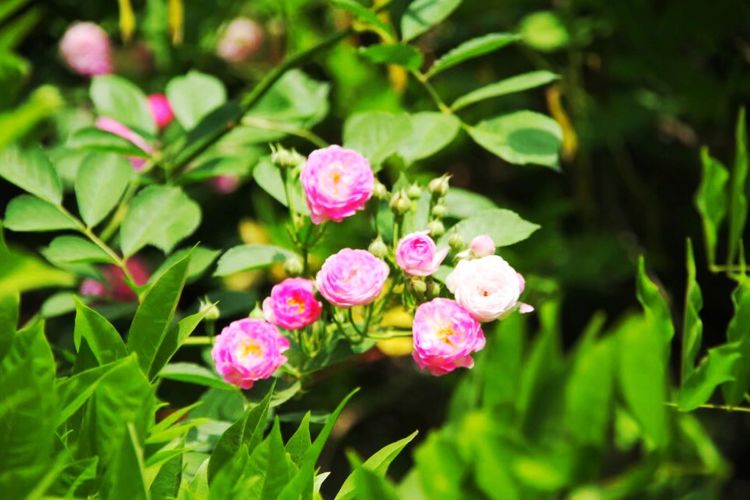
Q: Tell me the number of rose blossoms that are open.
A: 7